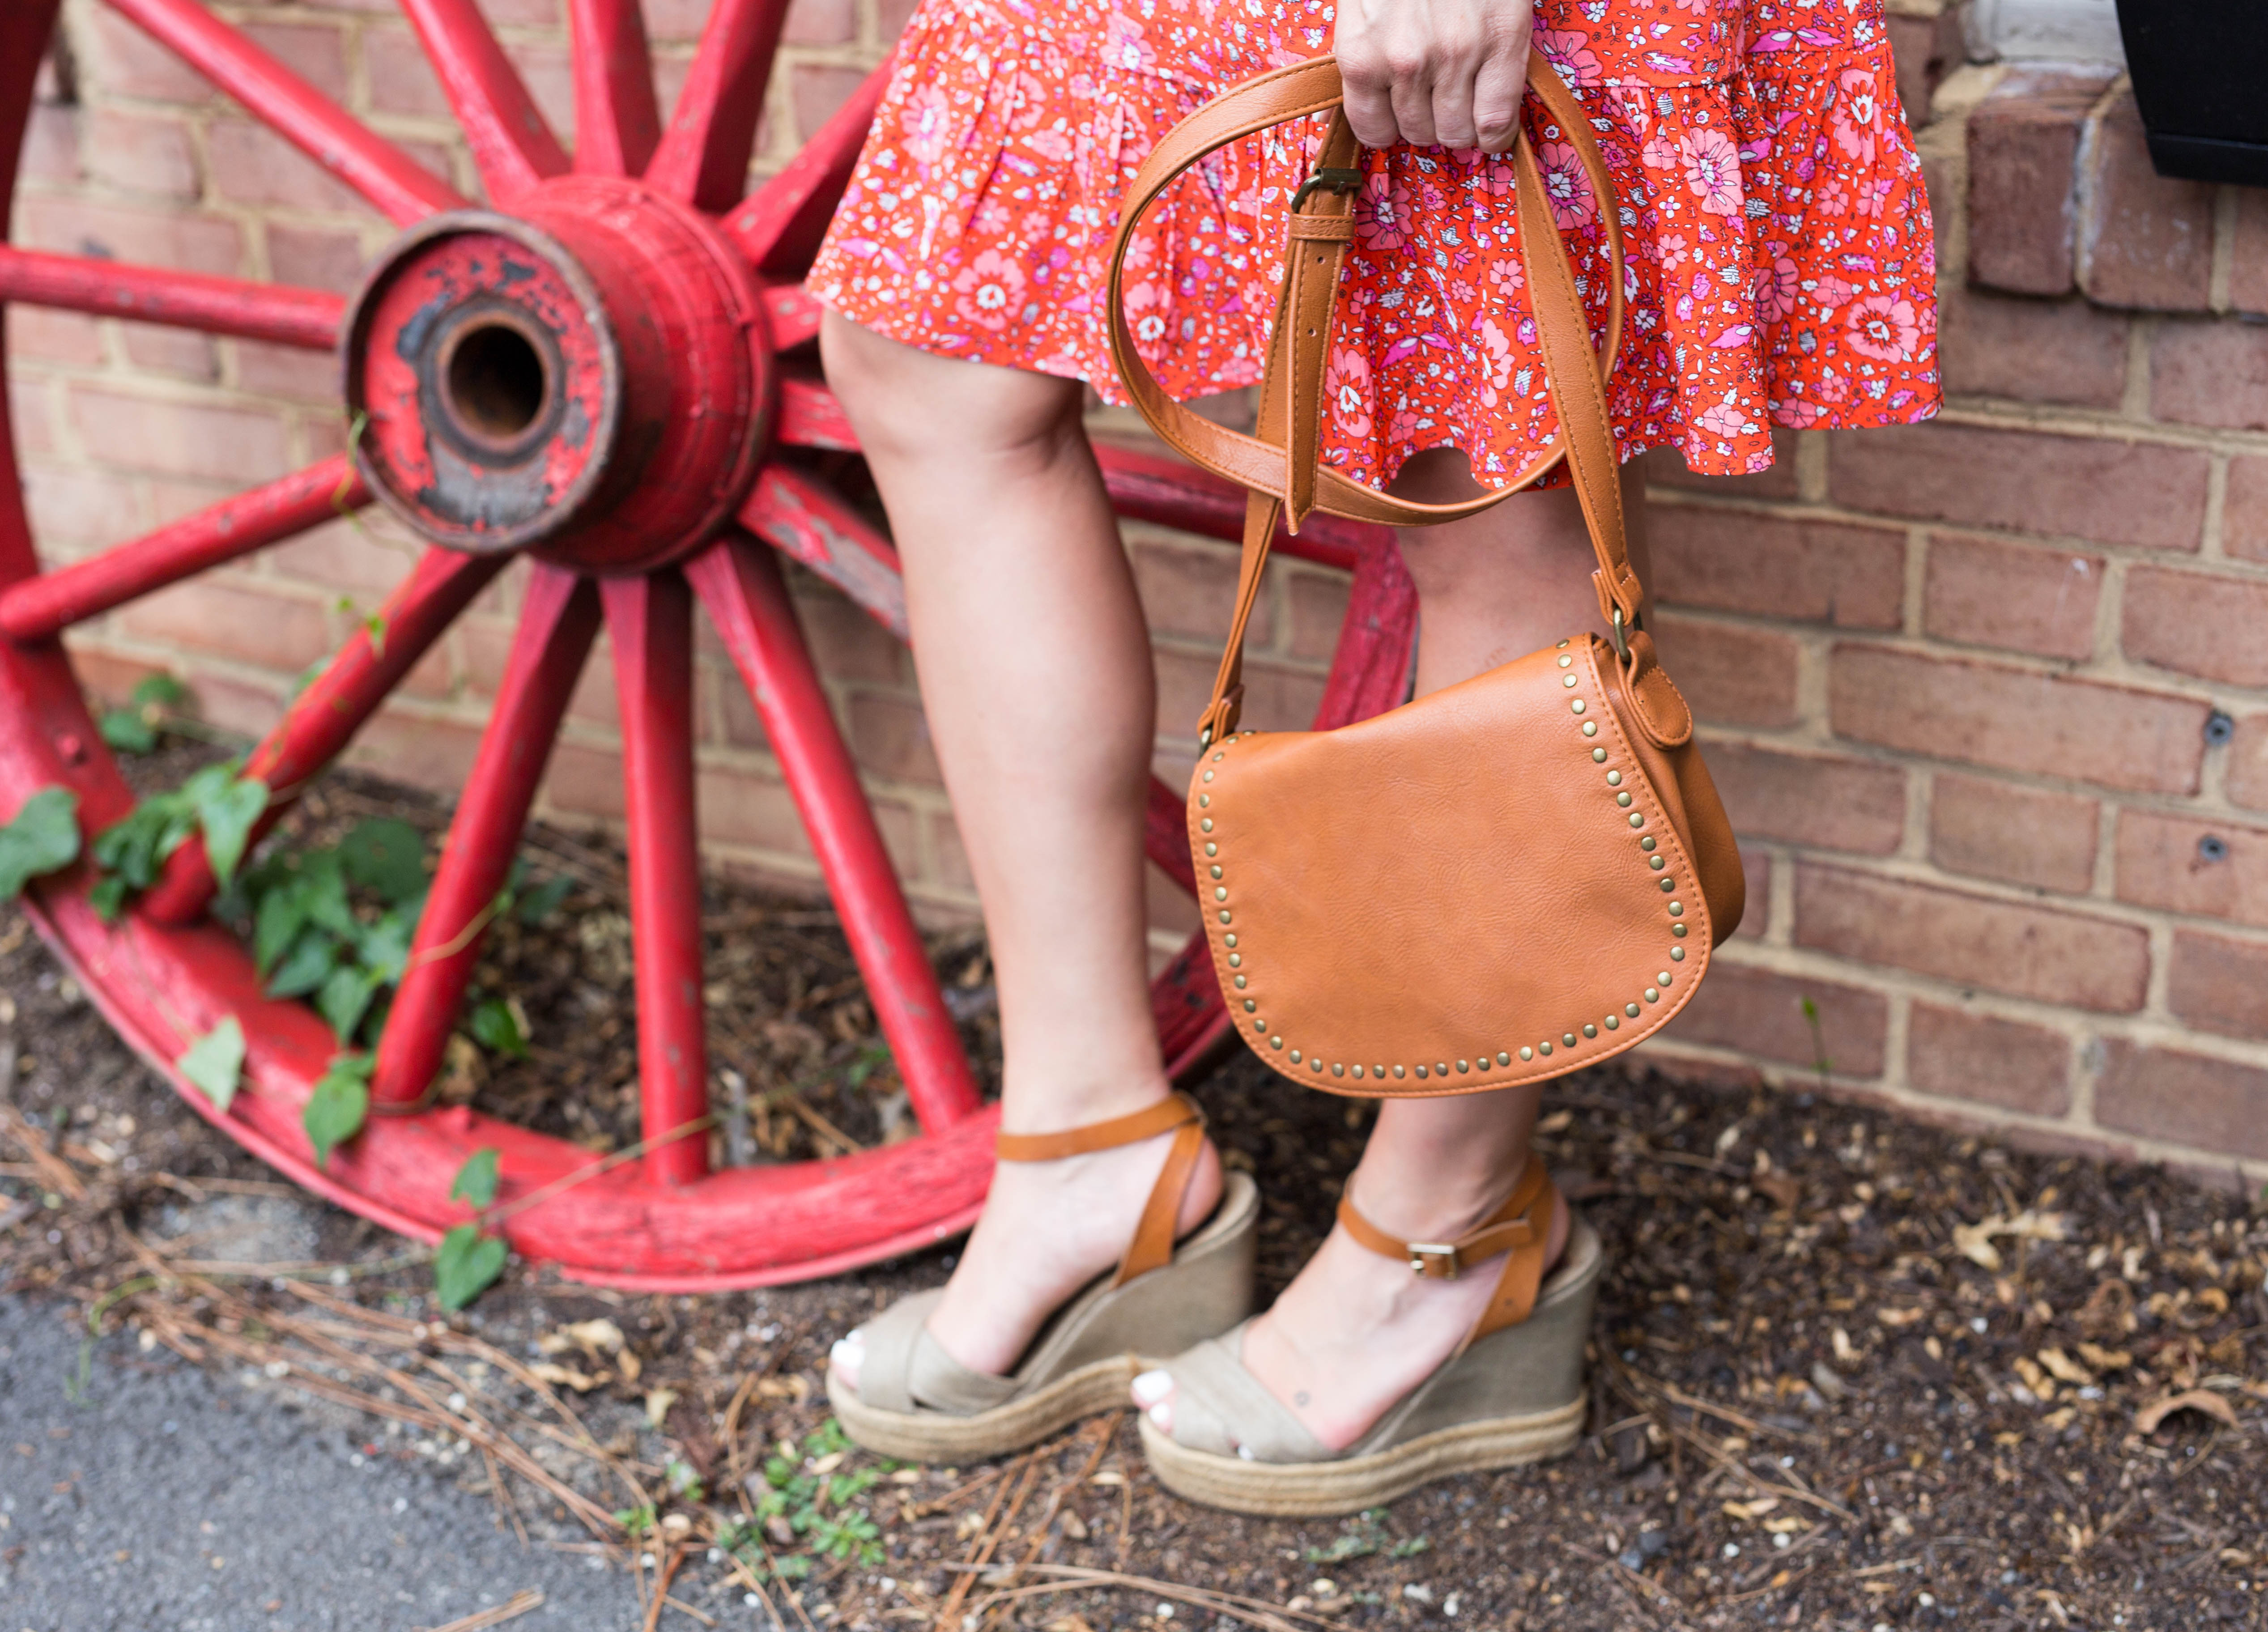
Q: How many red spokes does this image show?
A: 14